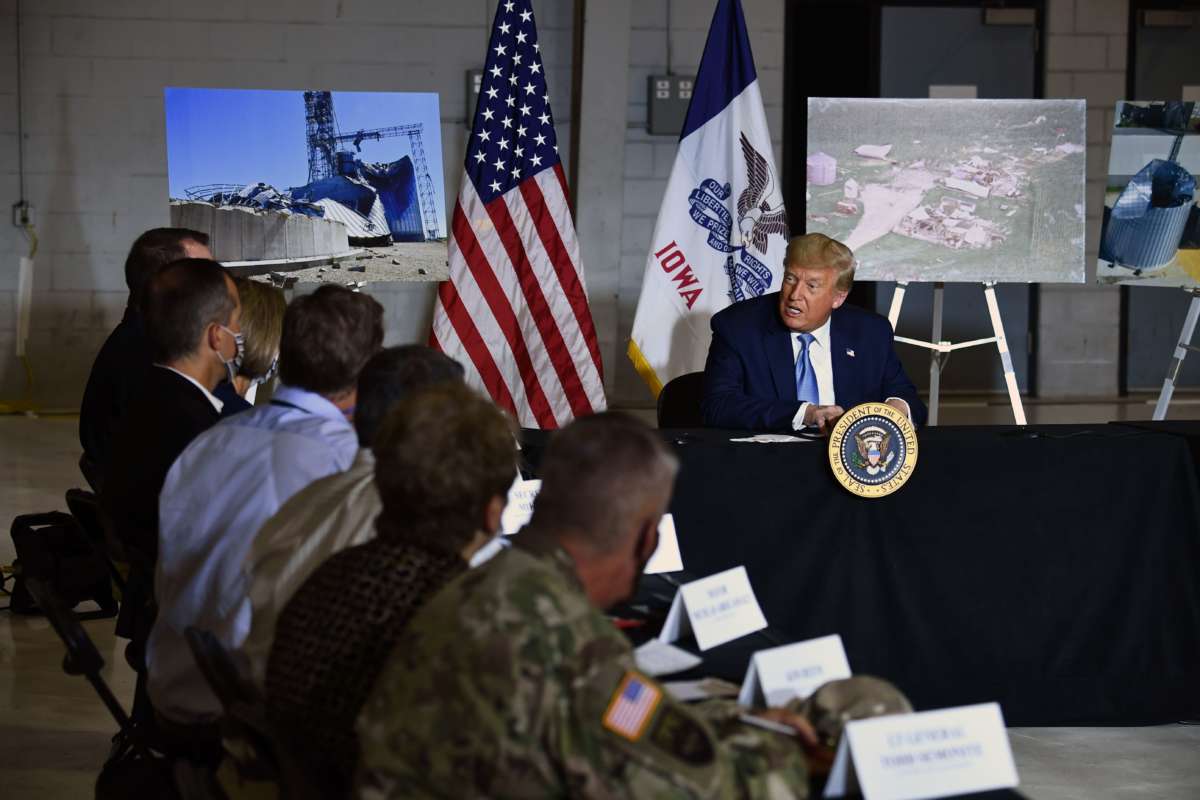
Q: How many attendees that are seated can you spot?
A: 8